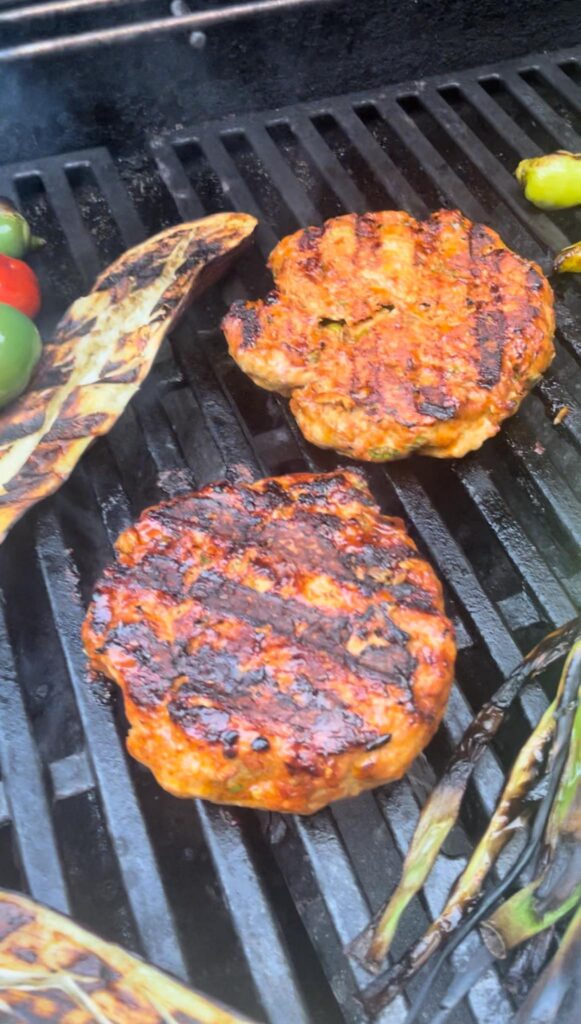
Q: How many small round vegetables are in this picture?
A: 3